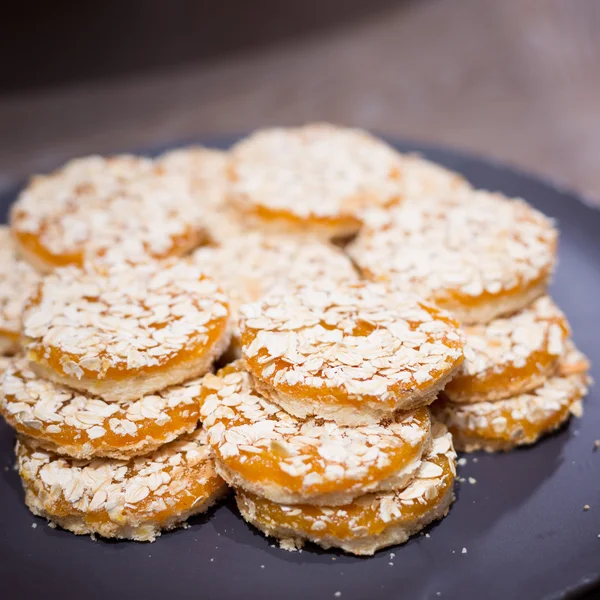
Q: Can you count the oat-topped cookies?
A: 15